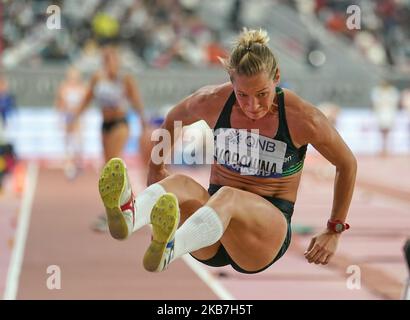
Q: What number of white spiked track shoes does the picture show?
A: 2